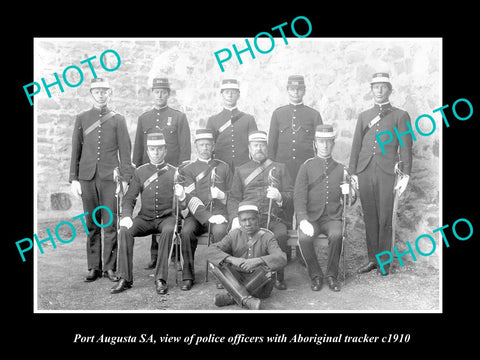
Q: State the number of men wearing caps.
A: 10